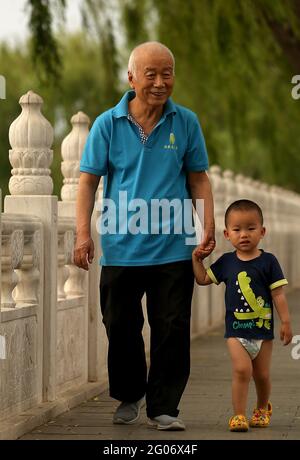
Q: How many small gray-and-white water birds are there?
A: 0